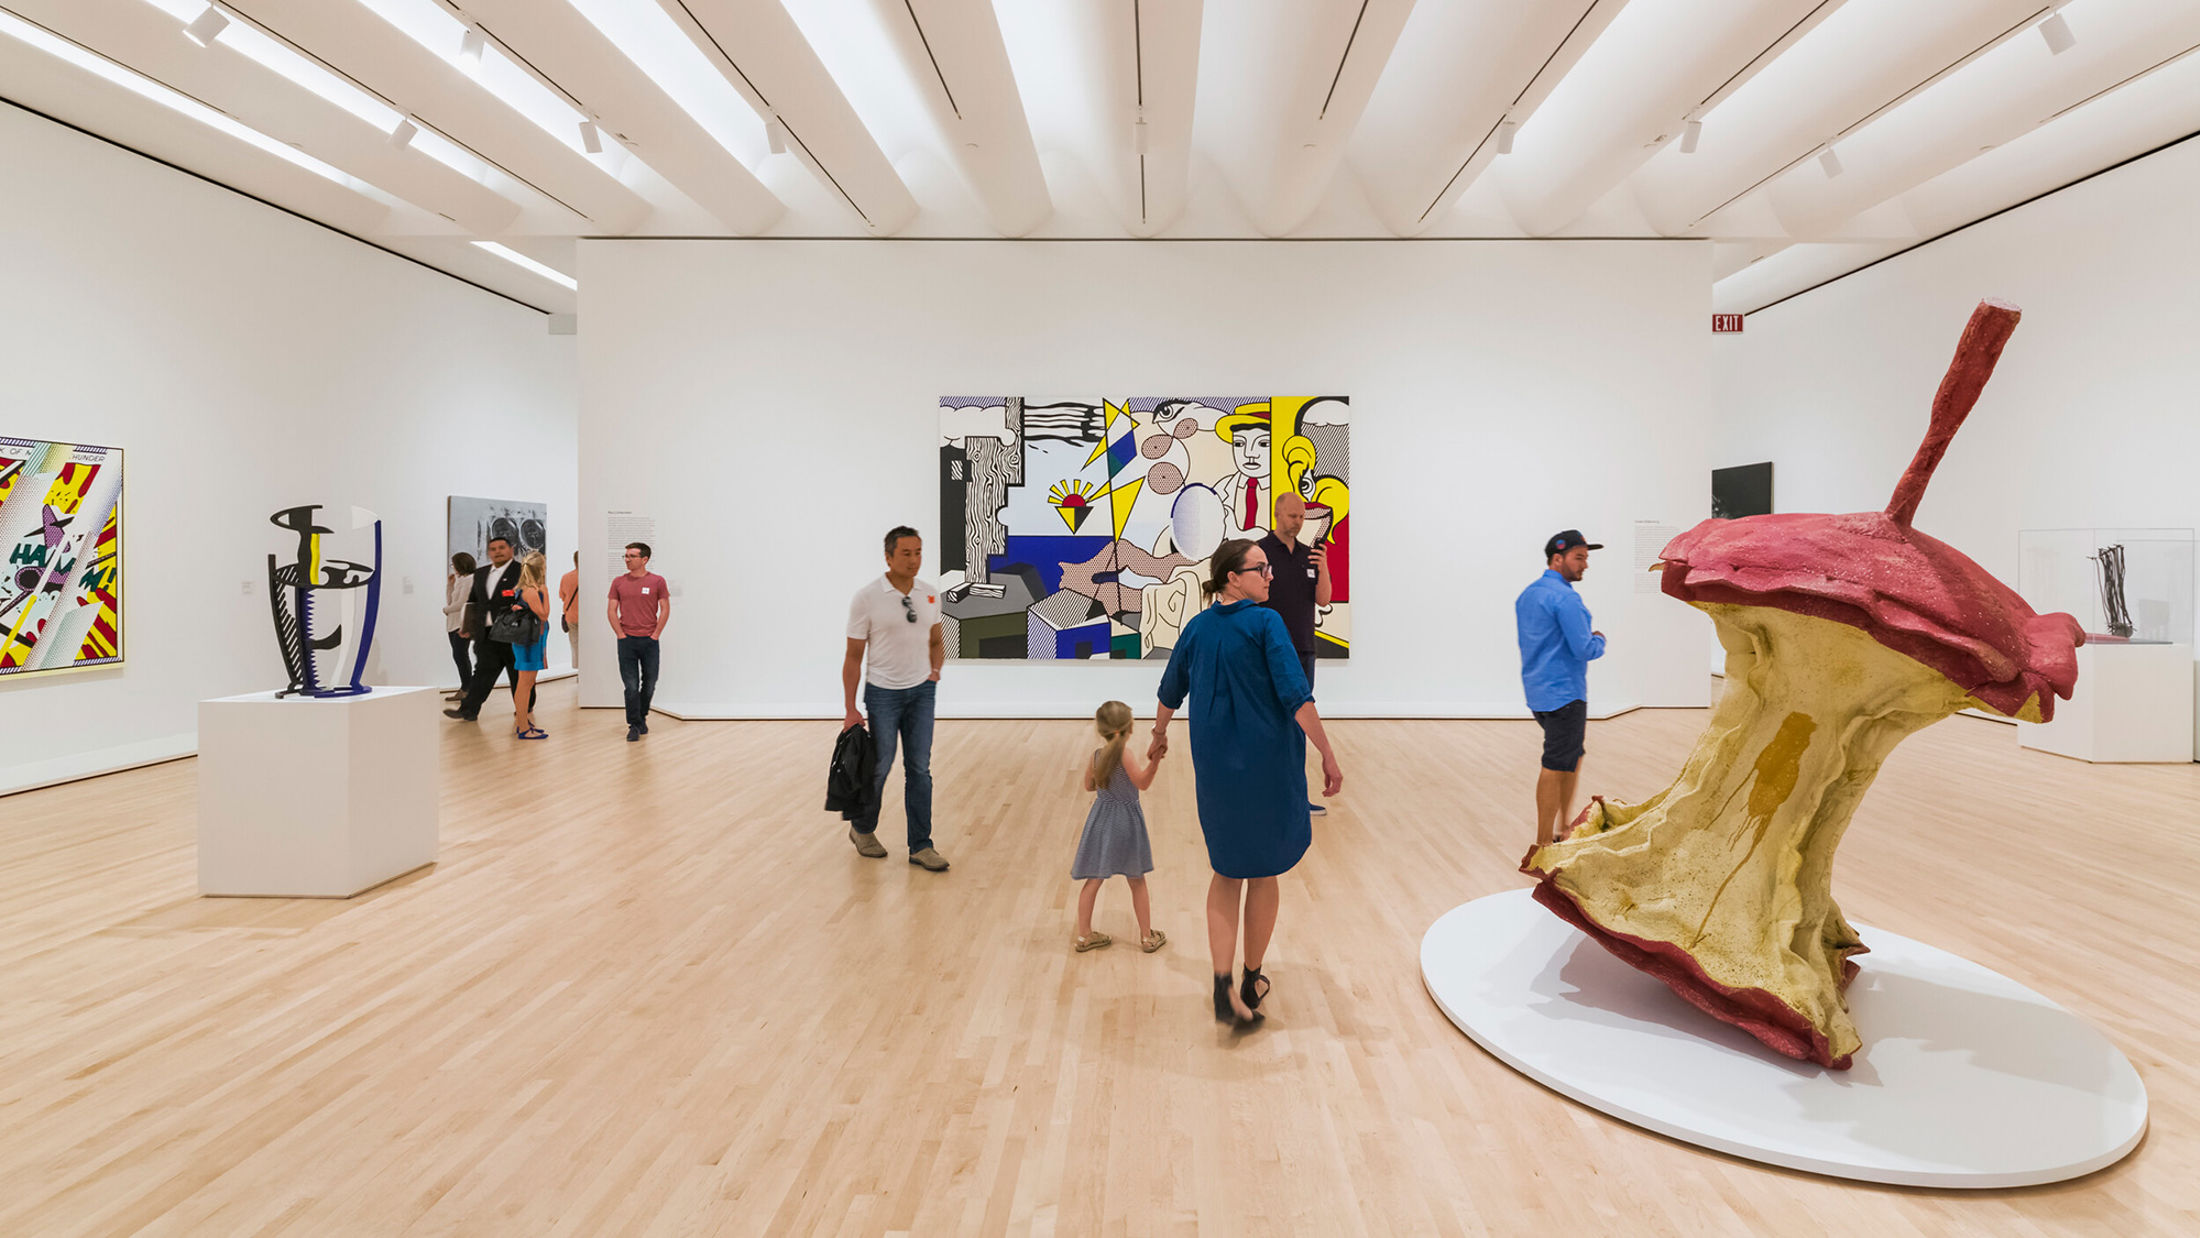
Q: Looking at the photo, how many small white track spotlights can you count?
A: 10